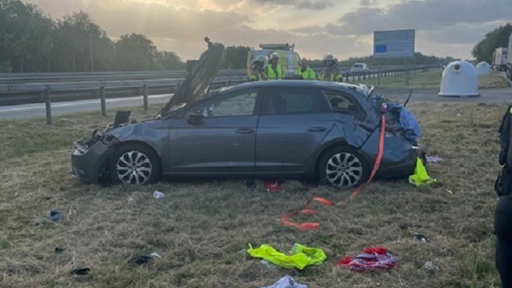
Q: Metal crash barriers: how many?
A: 2